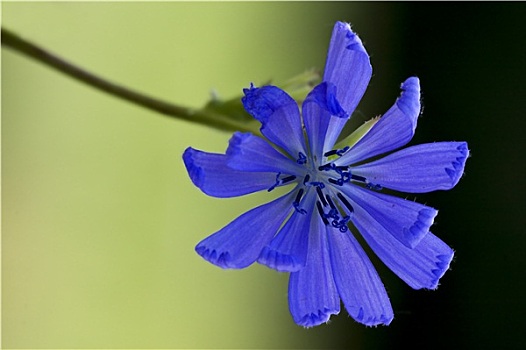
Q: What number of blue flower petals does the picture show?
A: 13